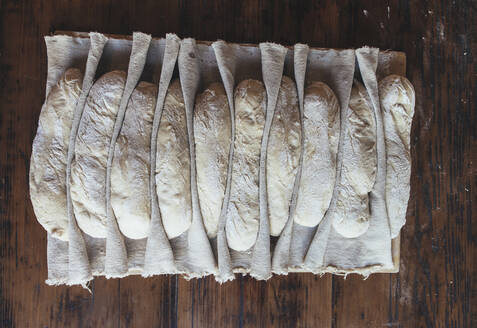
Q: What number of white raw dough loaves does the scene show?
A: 10